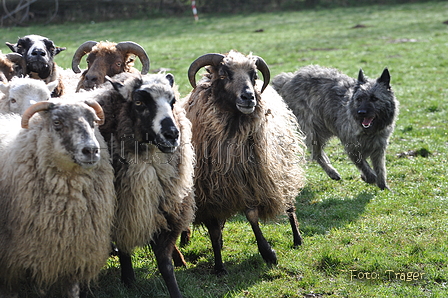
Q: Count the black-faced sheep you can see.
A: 3